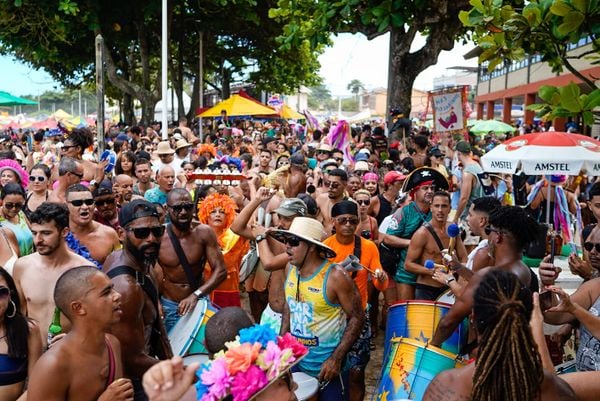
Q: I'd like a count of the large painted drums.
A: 3